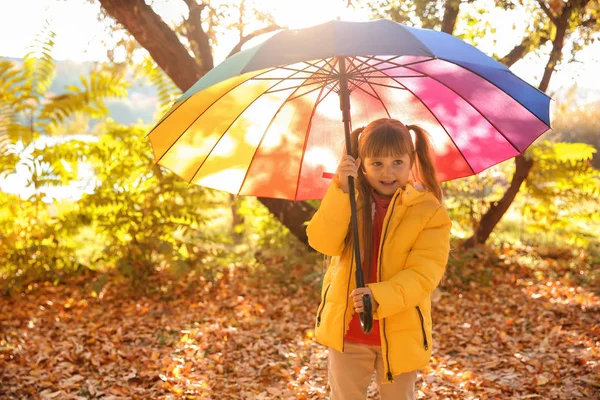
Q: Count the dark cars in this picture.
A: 0